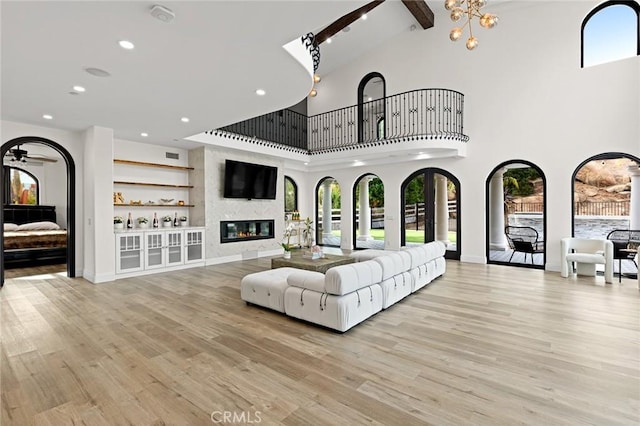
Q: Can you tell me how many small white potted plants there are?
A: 4